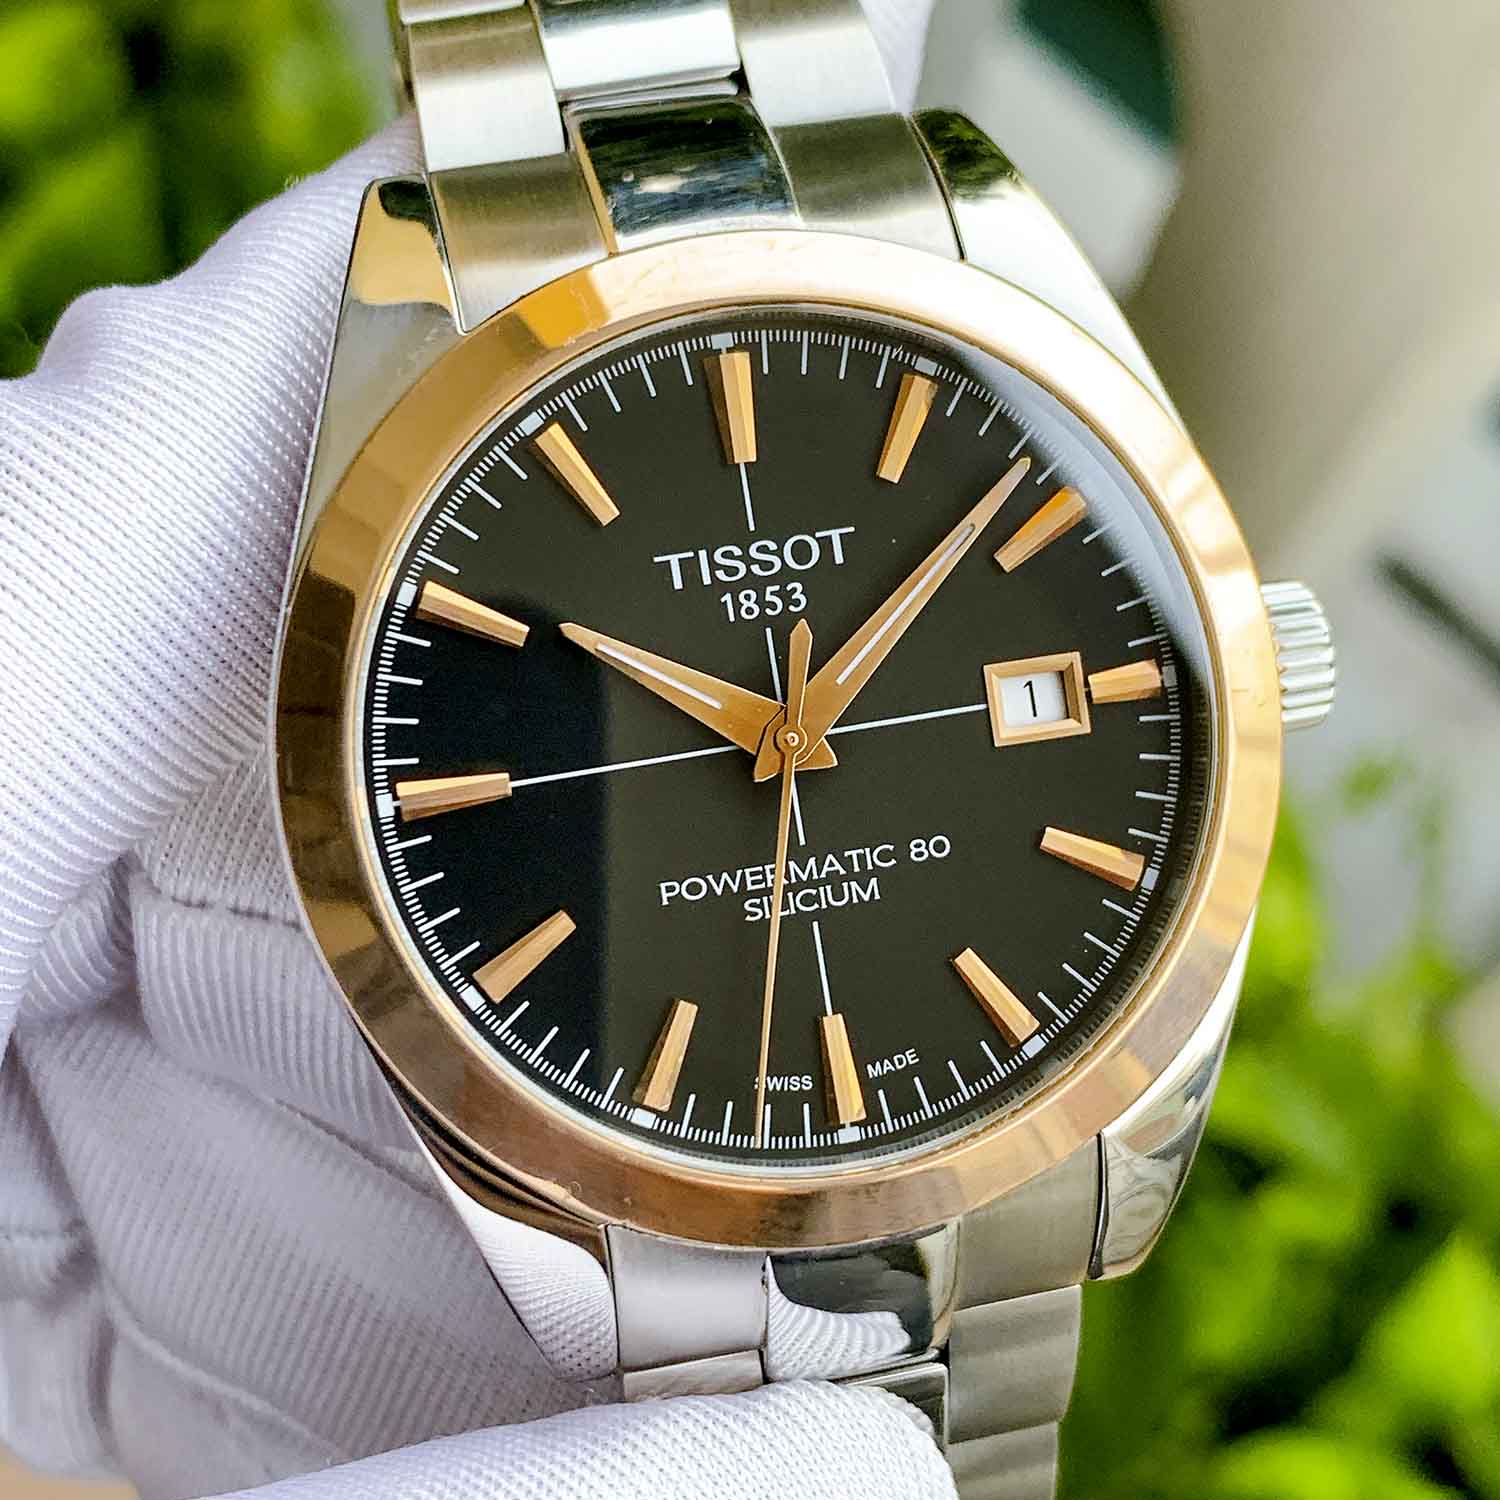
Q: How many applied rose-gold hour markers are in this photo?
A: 12